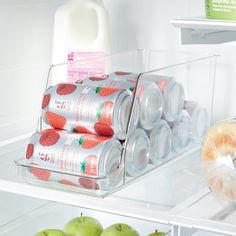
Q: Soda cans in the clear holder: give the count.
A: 8